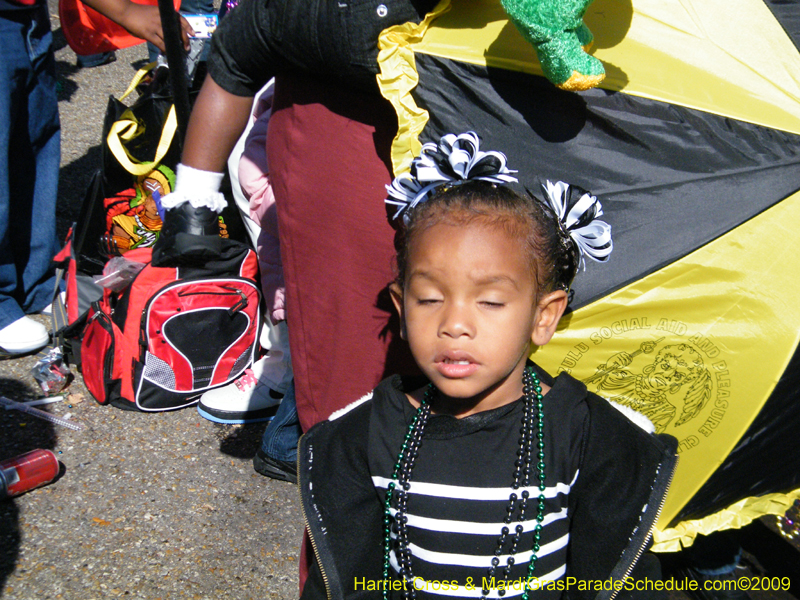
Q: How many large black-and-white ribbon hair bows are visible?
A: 3